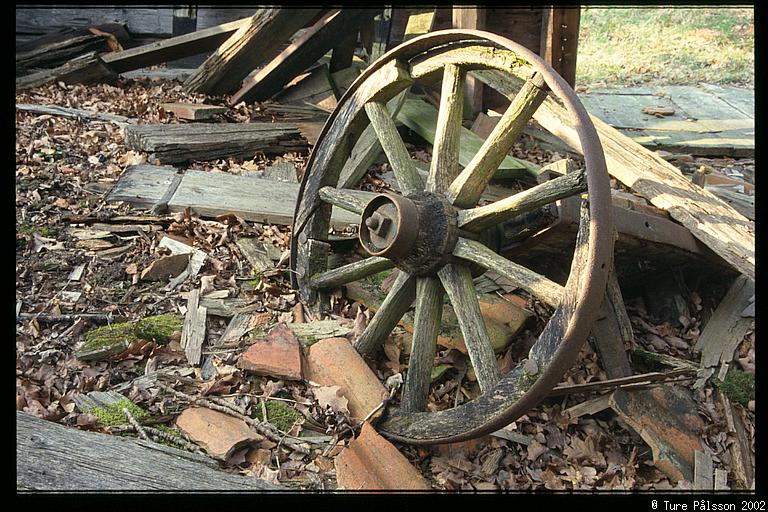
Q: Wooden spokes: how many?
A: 10